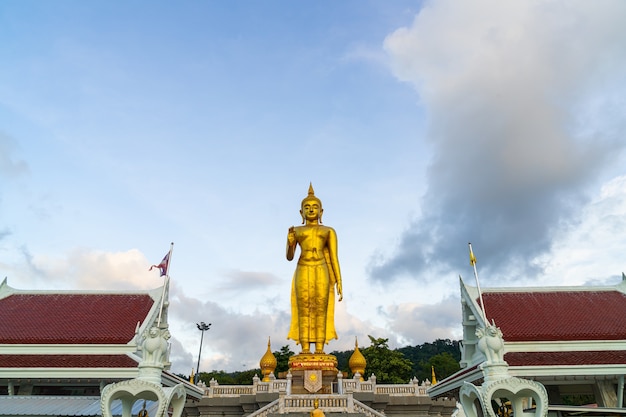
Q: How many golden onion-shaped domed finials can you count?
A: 2